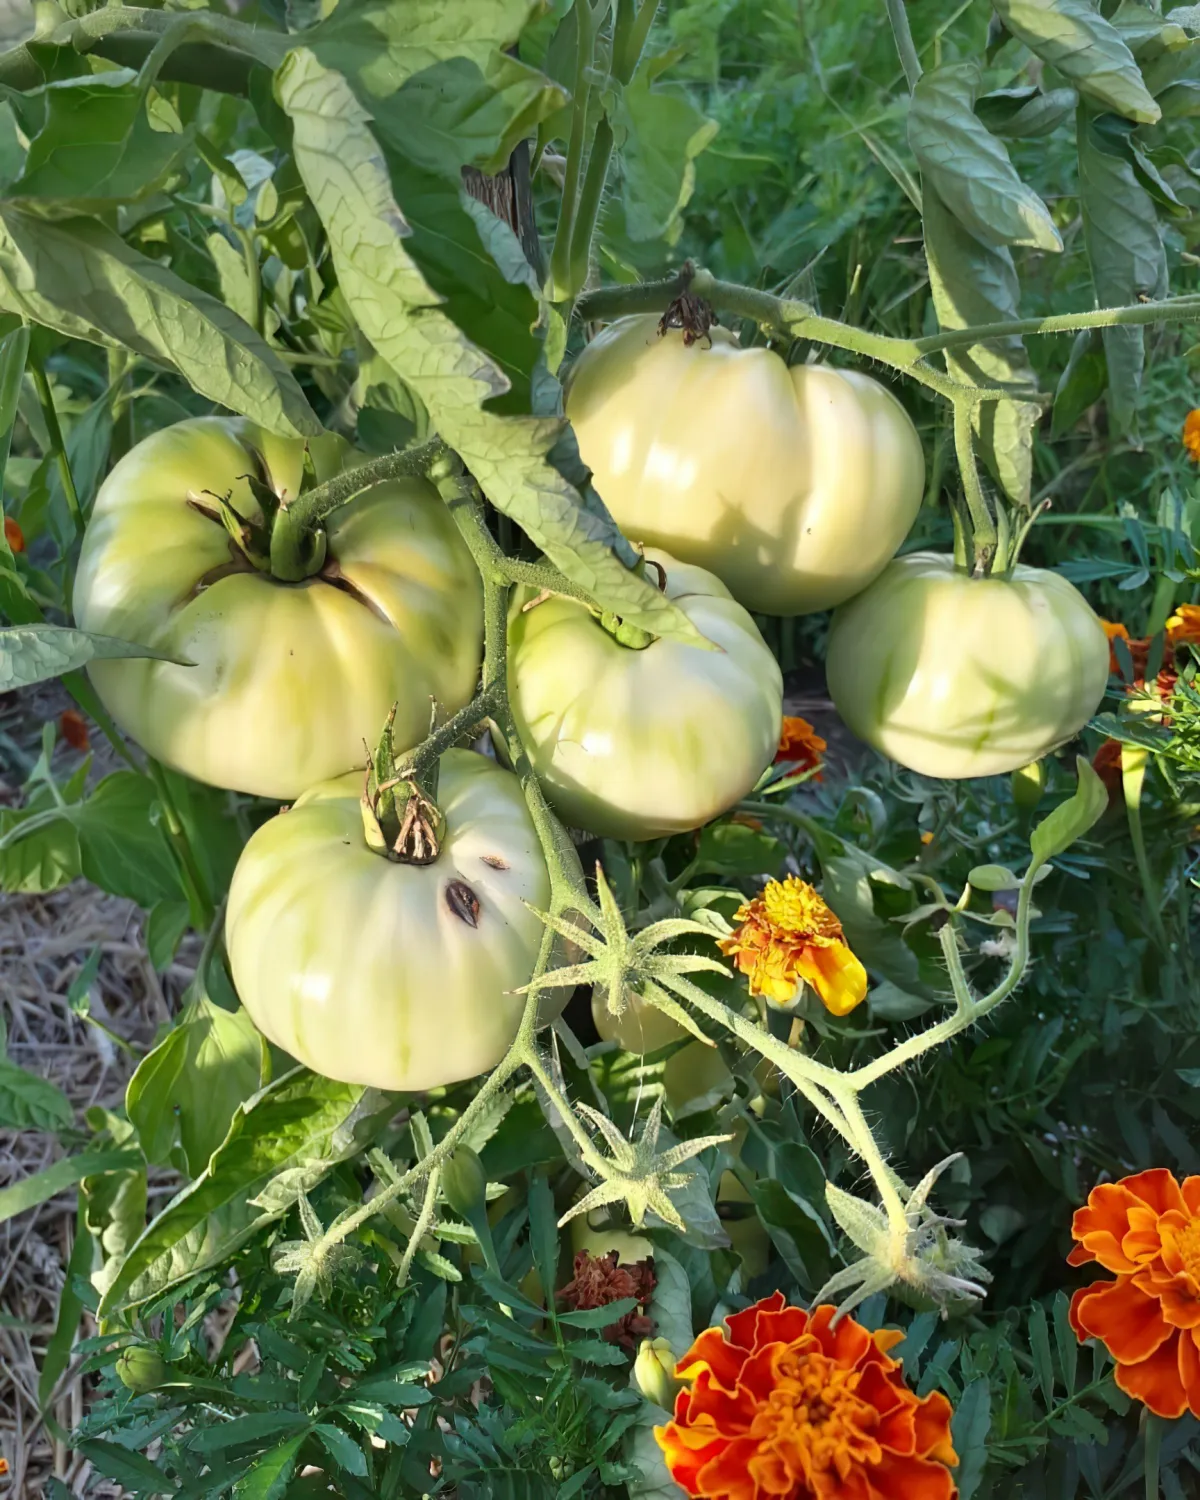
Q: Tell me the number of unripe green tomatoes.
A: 5